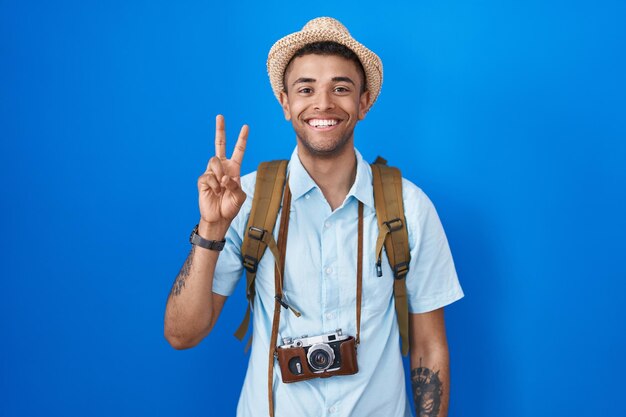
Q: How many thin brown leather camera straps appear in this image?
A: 2